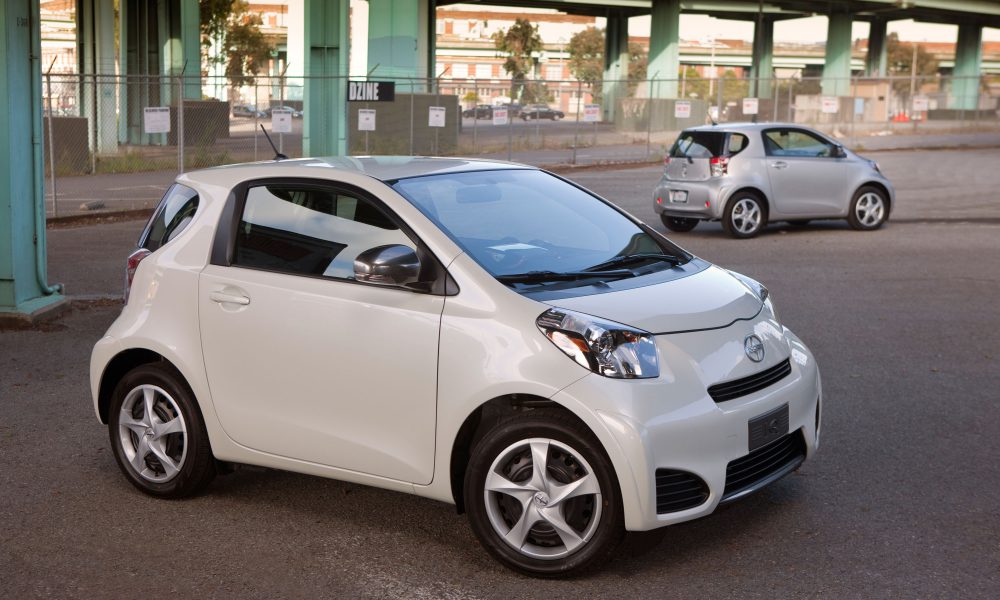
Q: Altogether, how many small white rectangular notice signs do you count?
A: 10